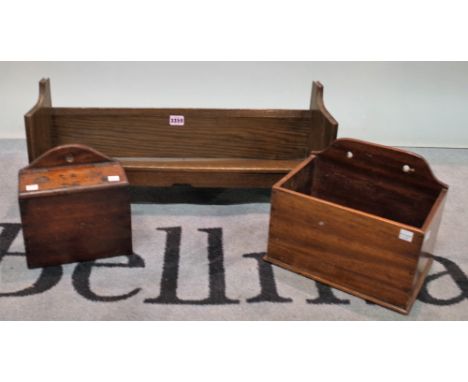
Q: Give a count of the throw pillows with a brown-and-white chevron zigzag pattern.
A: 0